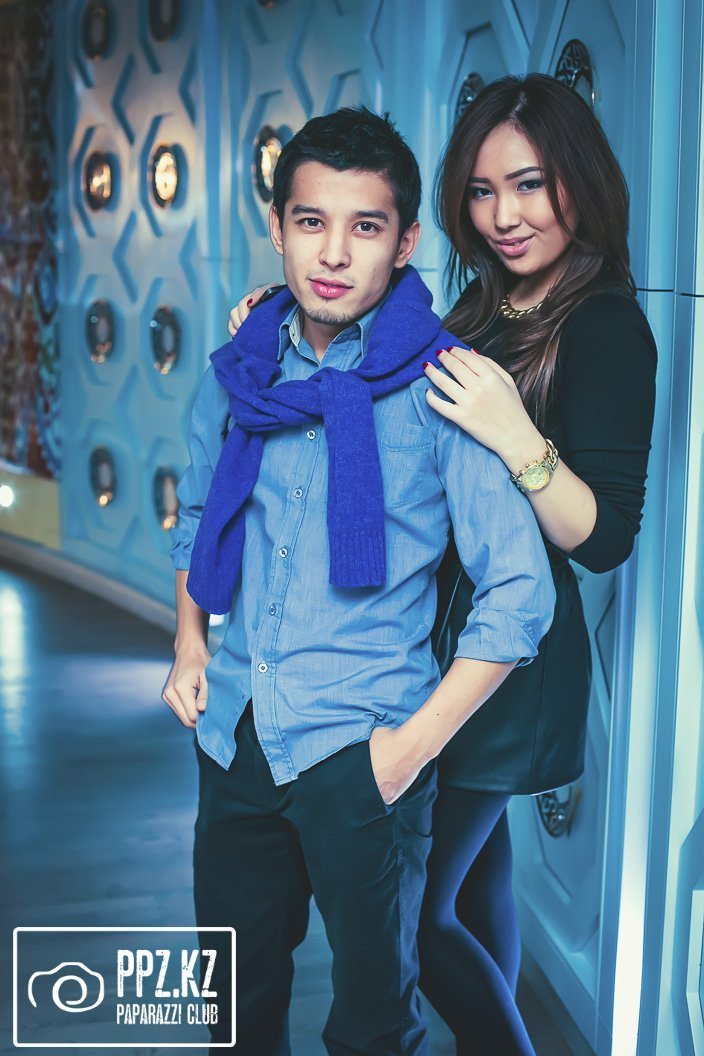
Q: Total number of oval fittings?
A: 13